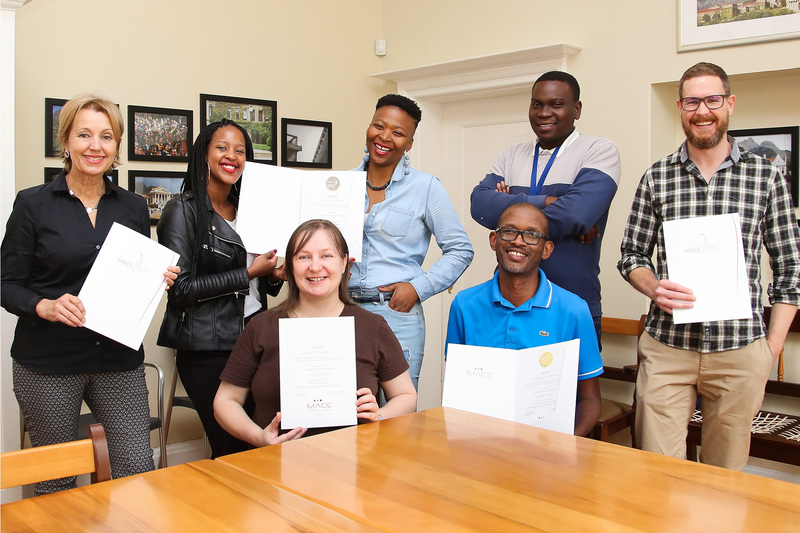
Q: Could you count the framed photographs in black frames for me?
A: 7